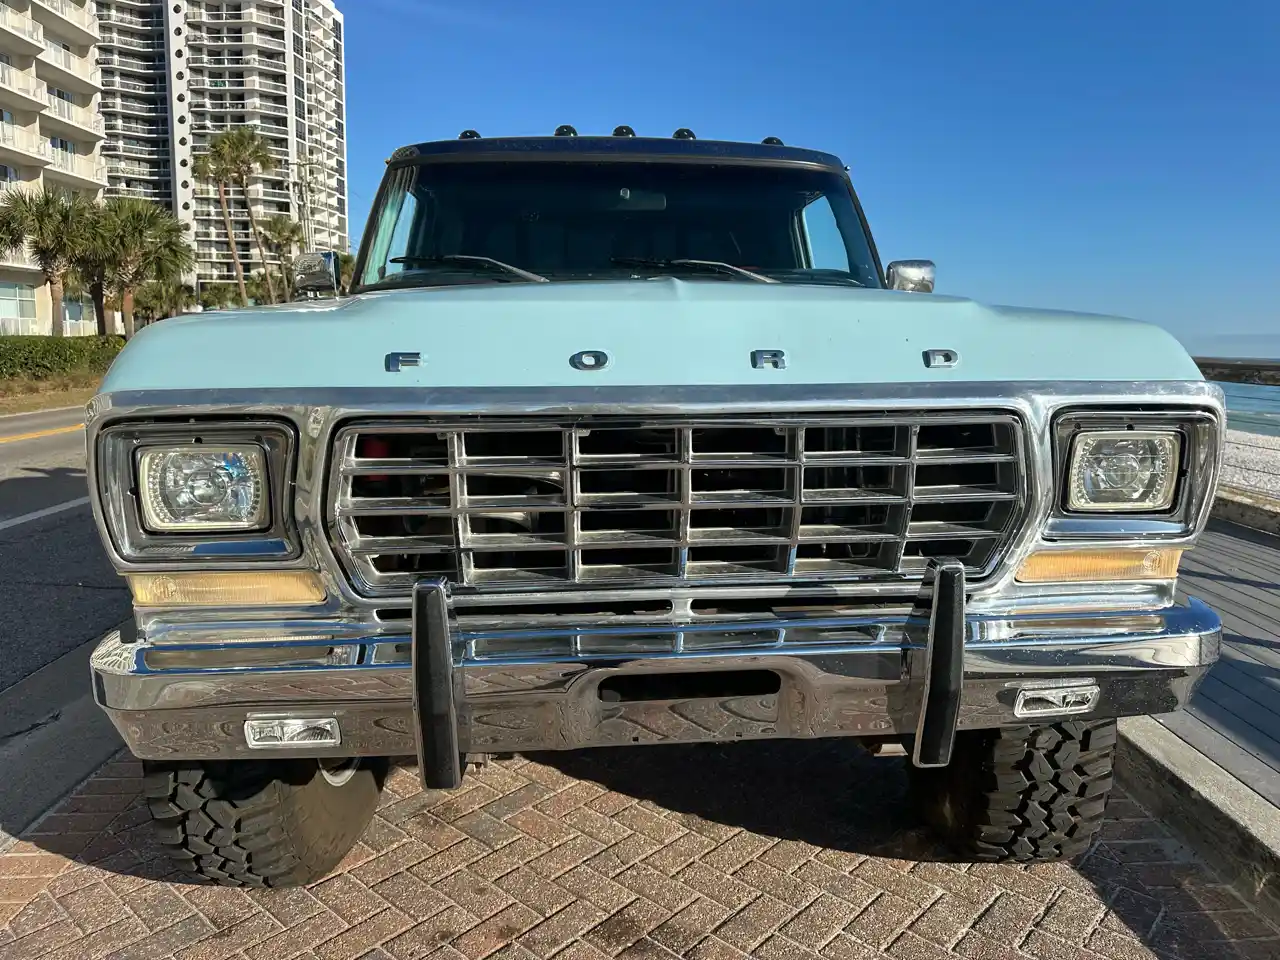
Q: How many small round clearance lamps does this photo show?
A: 5